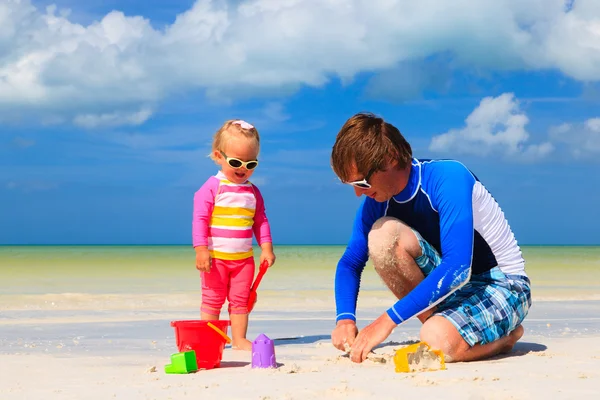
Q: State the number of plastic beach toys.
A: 5